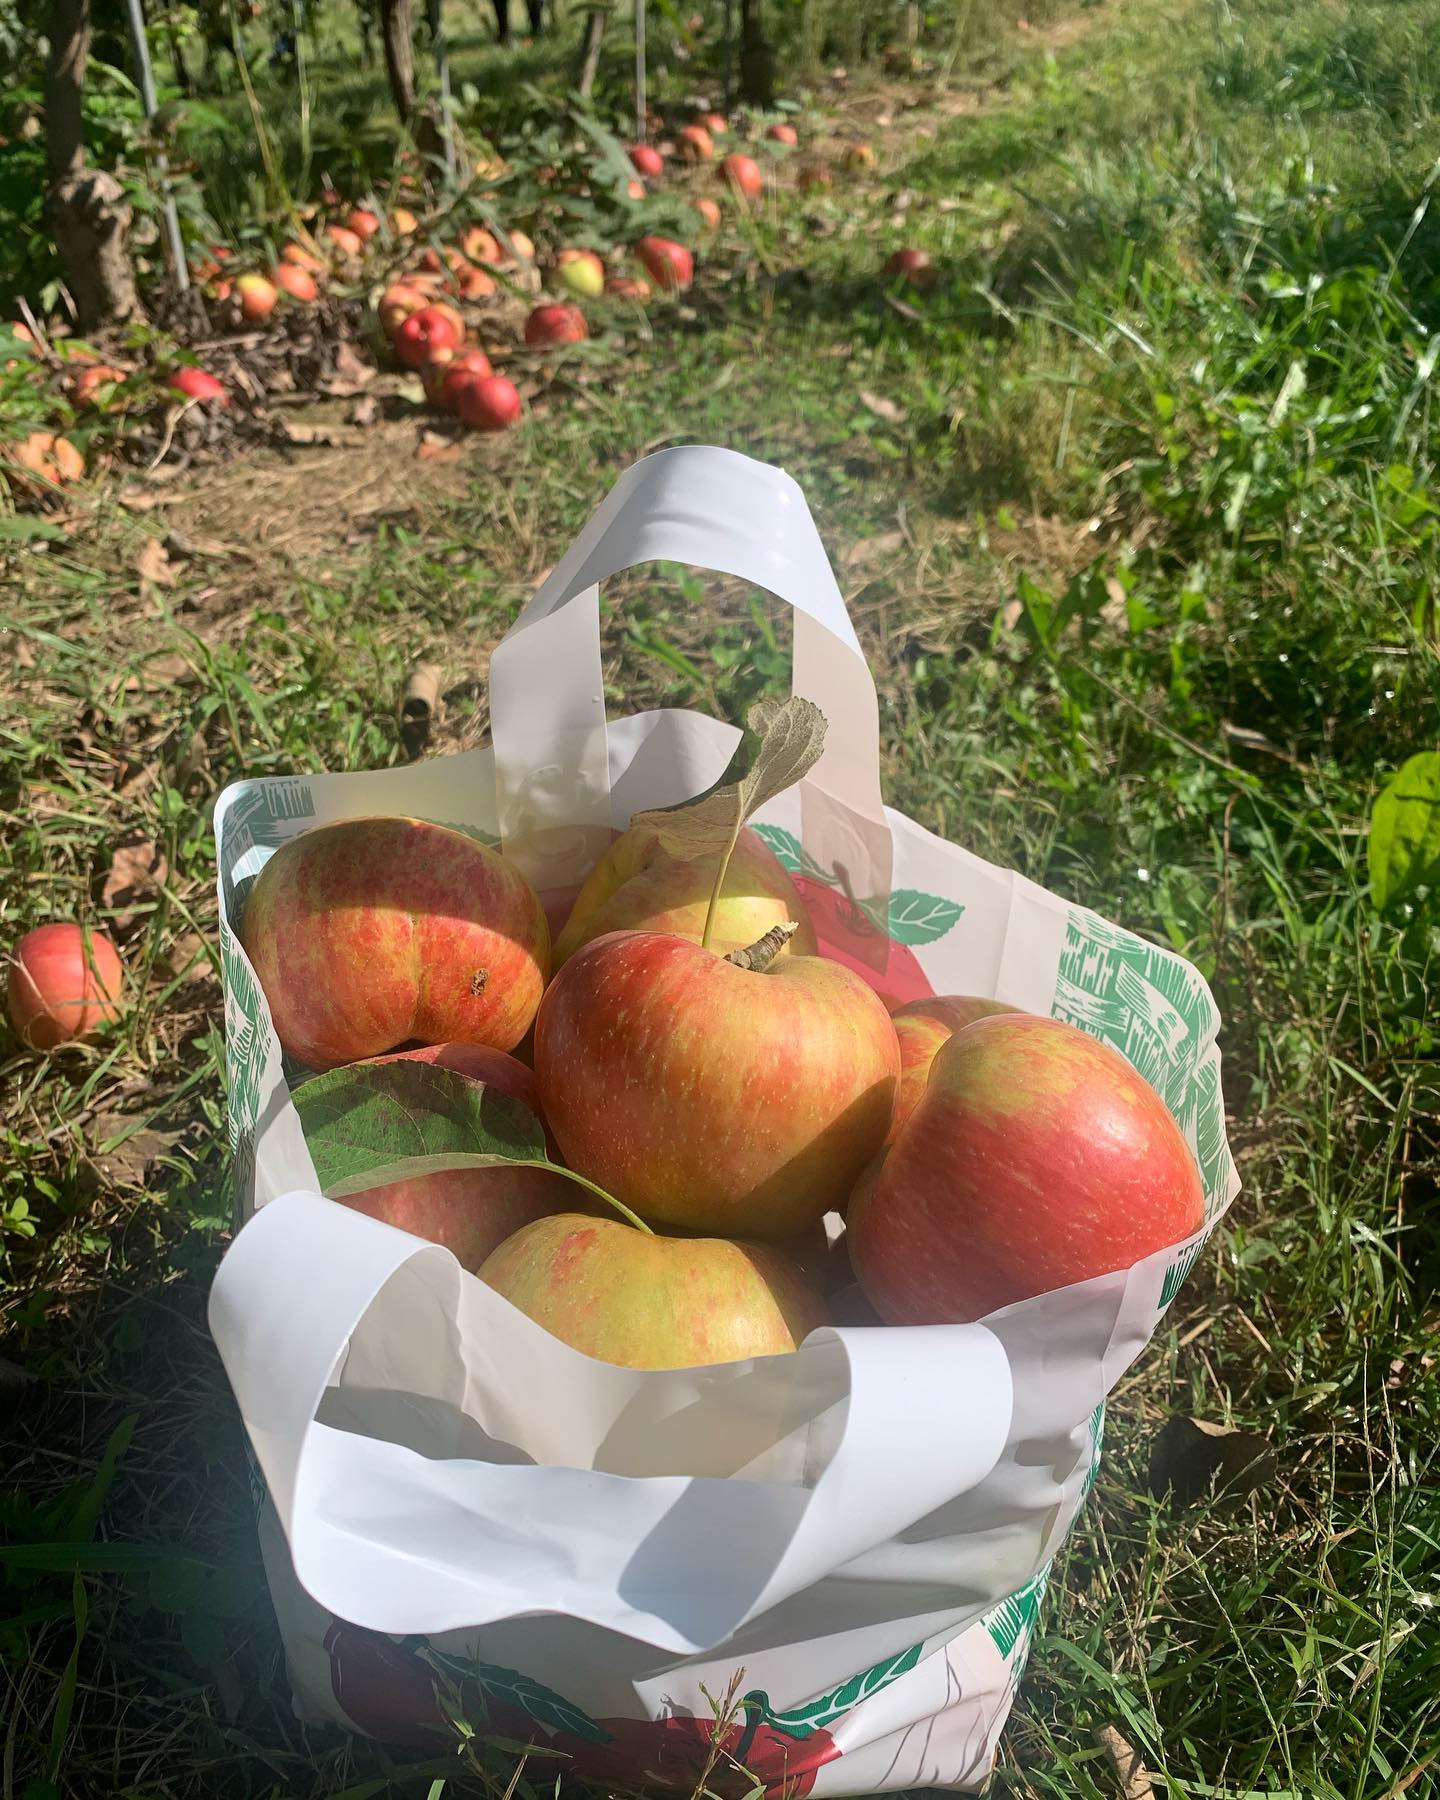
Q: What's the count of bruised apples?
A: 1